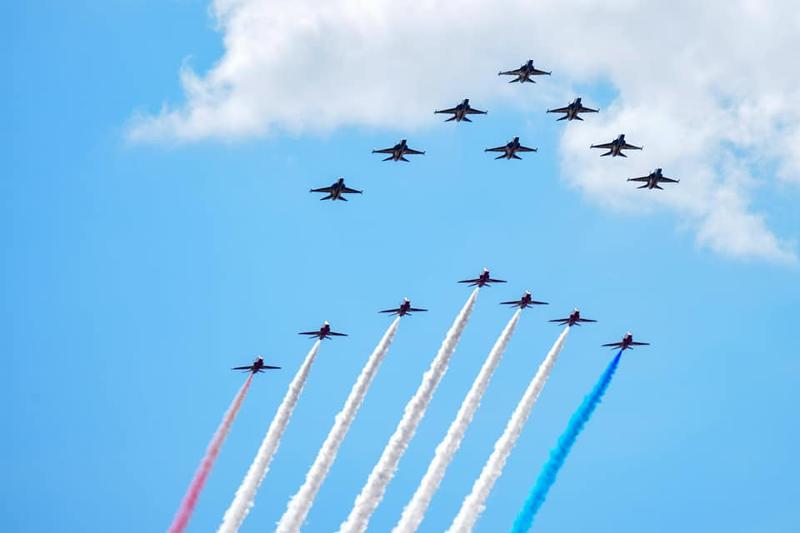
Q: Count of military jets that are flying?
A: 15